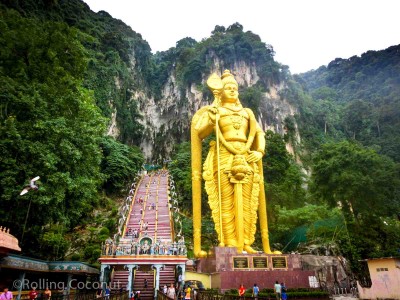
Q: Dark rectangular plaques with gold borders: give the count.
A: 3